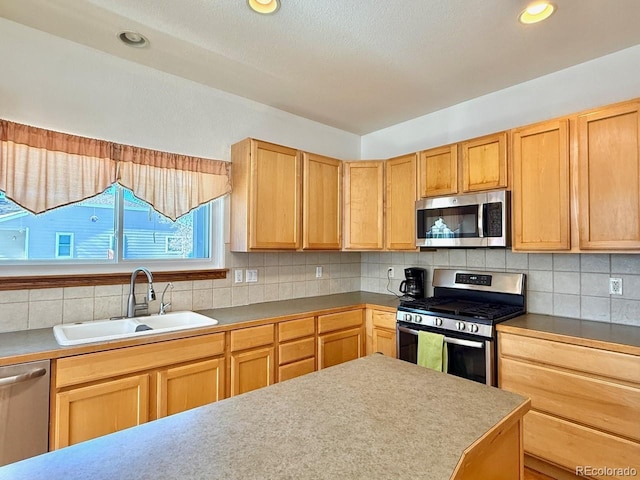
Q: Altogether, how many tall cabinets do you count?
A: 6